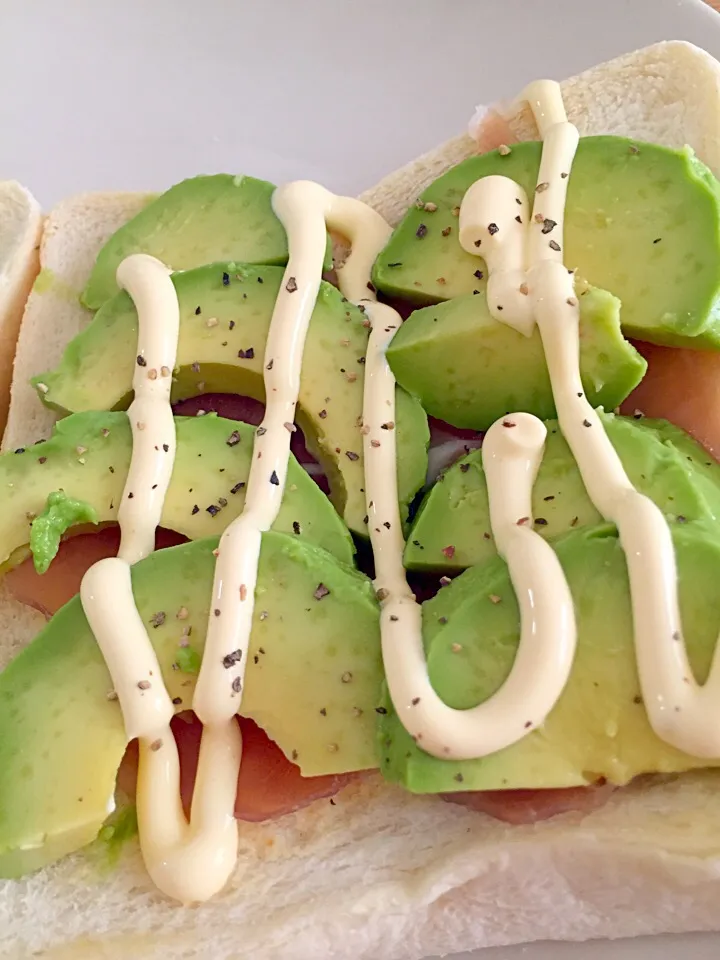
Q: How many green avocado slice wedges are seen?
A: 8